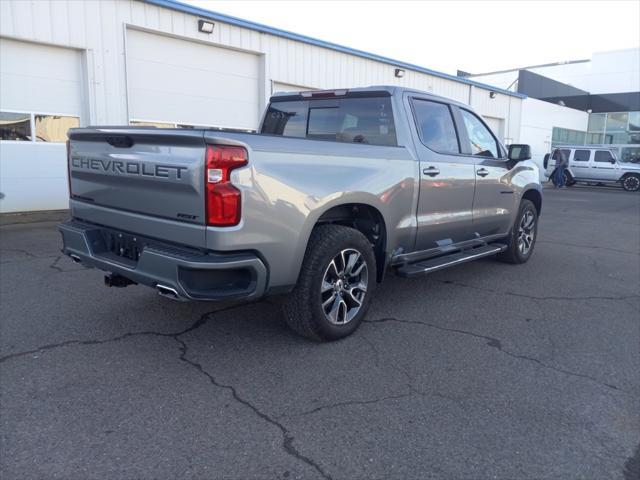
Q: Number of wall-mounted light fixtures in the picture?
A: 3